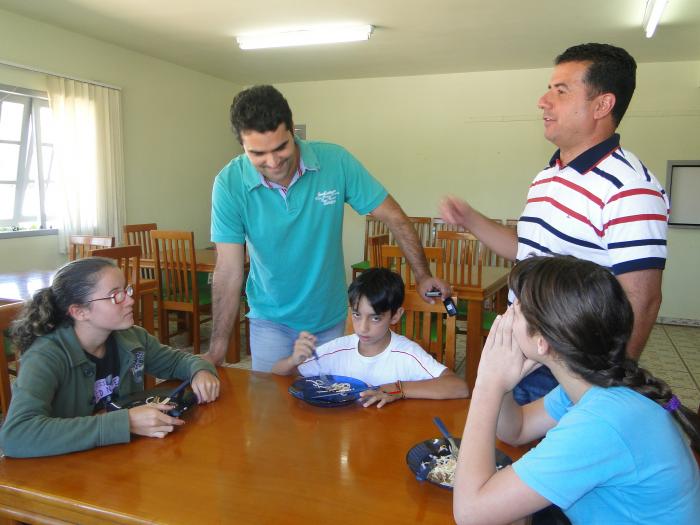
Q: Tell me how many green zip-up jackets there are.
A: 1